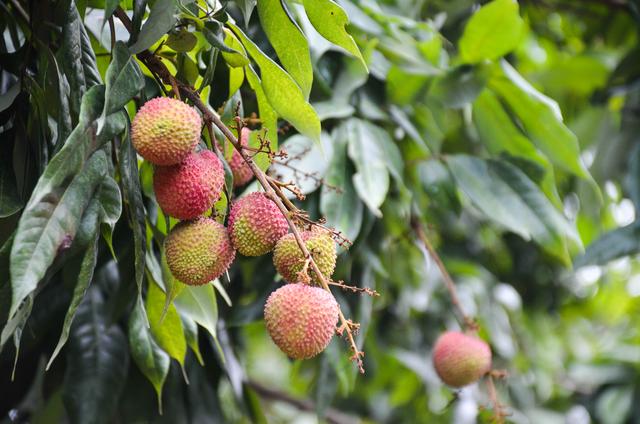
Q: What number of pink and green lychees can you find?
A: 8